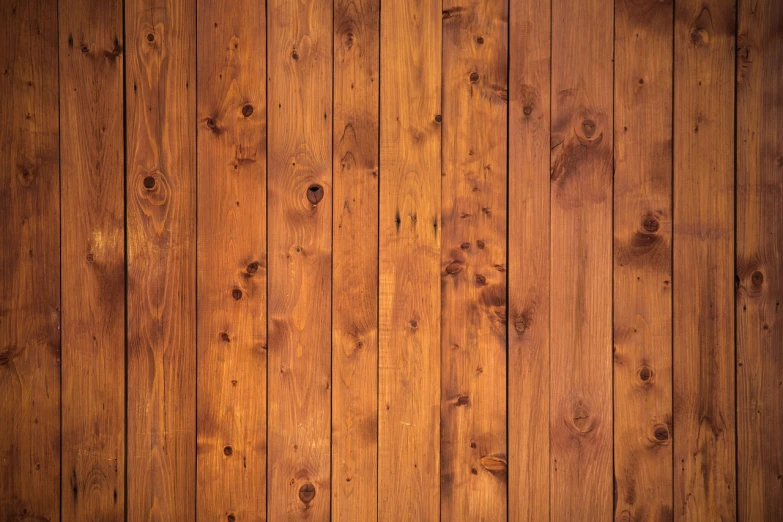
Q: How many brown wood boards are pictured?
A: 13